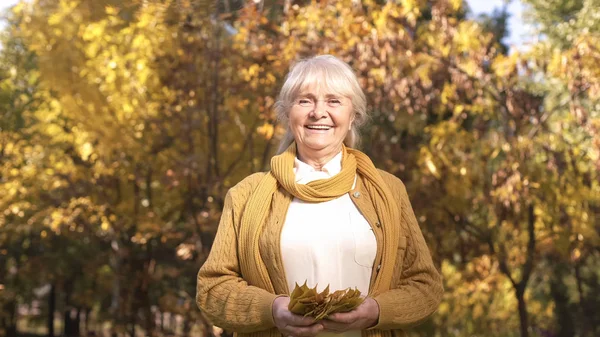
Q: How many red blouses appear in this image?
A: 0